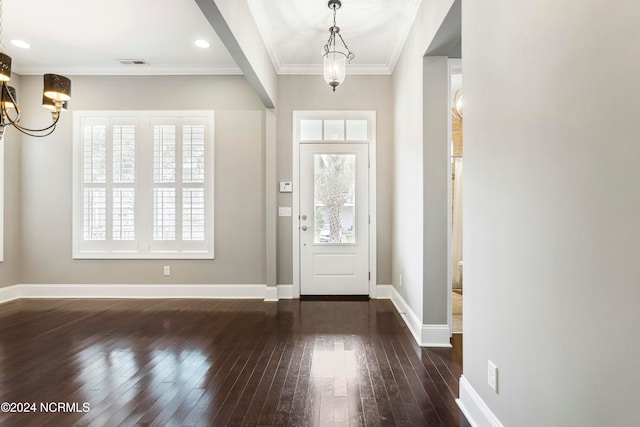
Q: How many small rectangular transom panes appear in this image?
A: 3